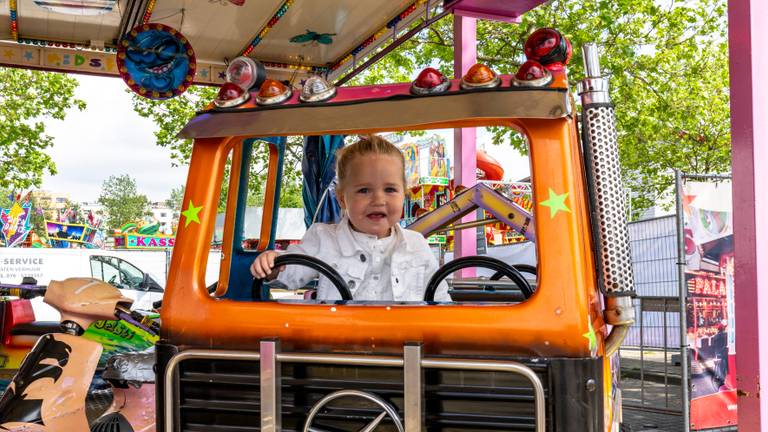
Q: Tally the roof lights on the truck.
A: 8